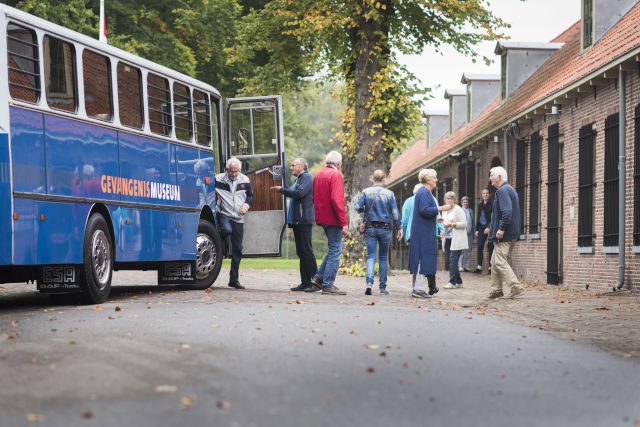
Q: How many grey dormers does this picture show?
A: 5